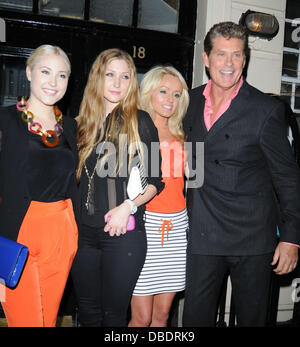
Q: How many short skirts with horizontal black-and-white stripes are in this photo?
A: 1